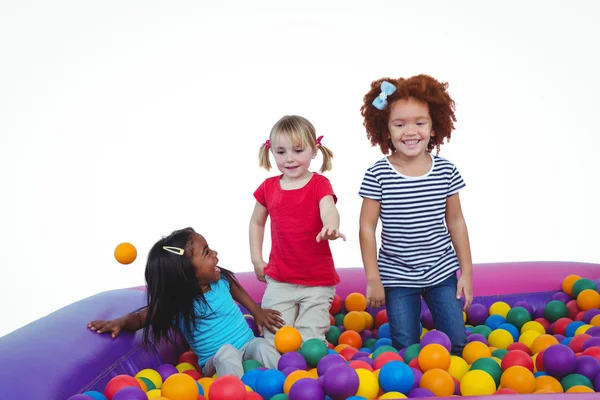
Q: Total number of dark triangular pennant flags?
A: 0